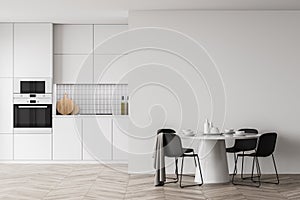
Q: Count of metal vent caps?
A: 0